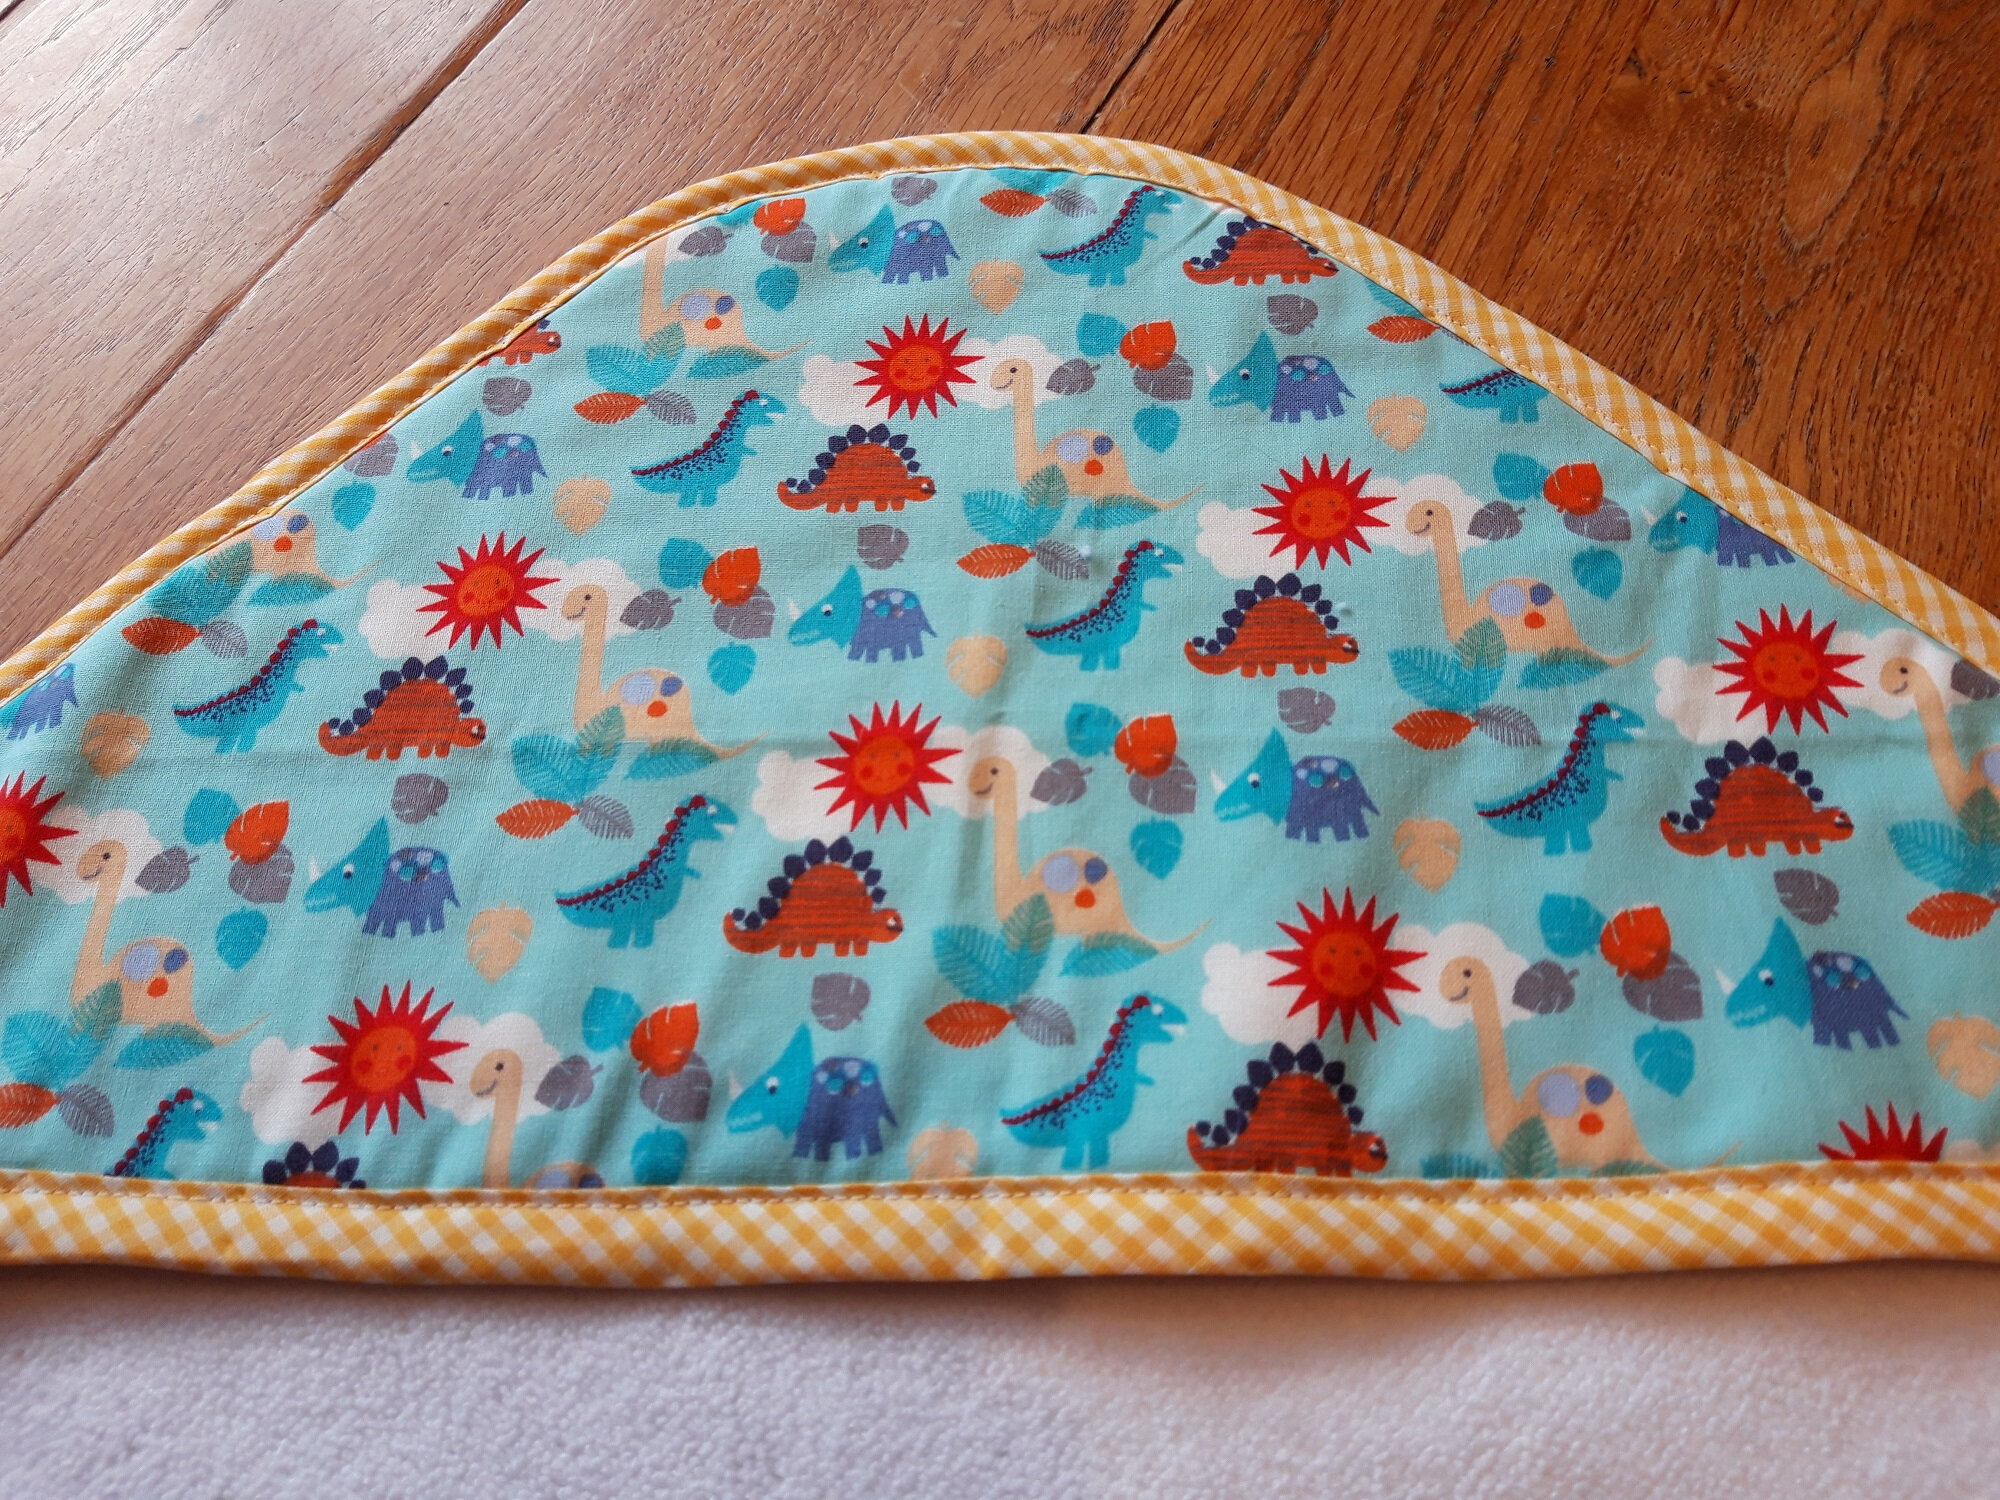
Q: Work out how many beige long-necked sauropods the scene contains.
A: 10